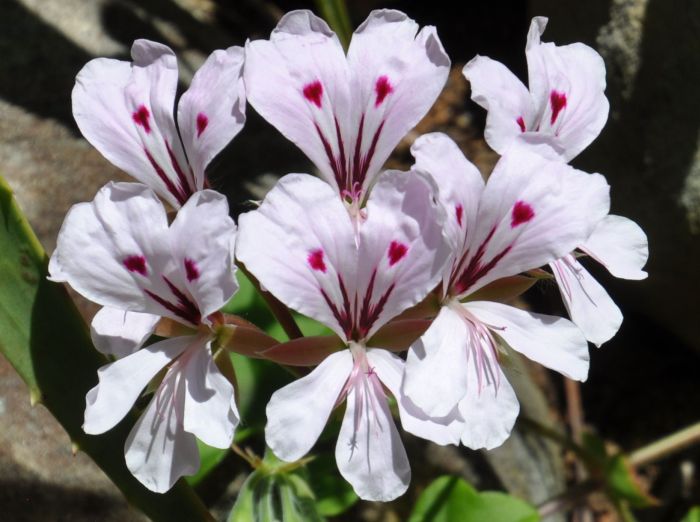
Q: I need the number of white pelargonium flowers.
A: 6